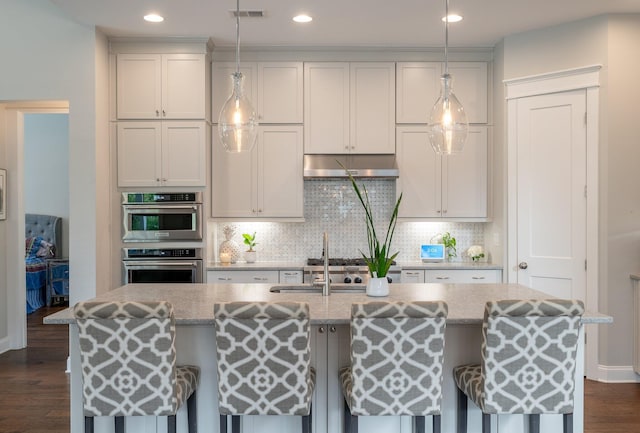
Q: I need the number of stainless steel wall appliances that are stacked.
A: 2